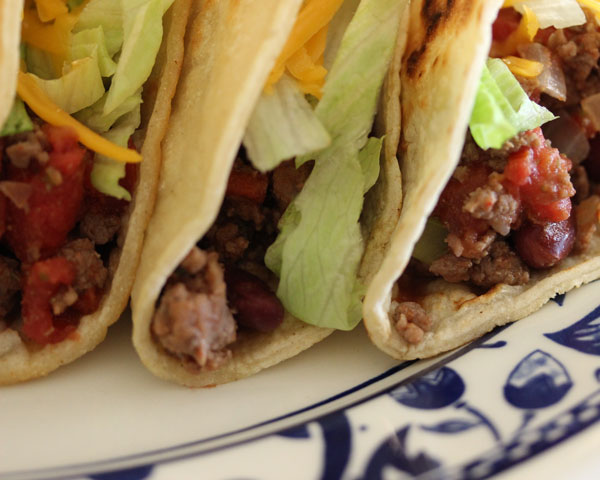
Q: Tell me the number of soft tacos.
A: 3